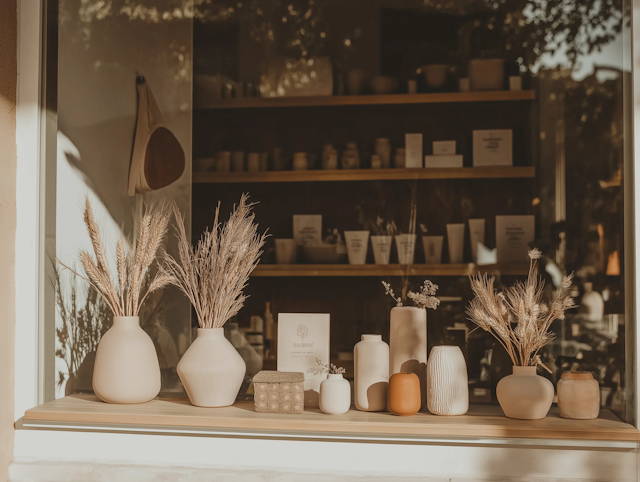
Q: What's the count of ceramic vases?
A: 9